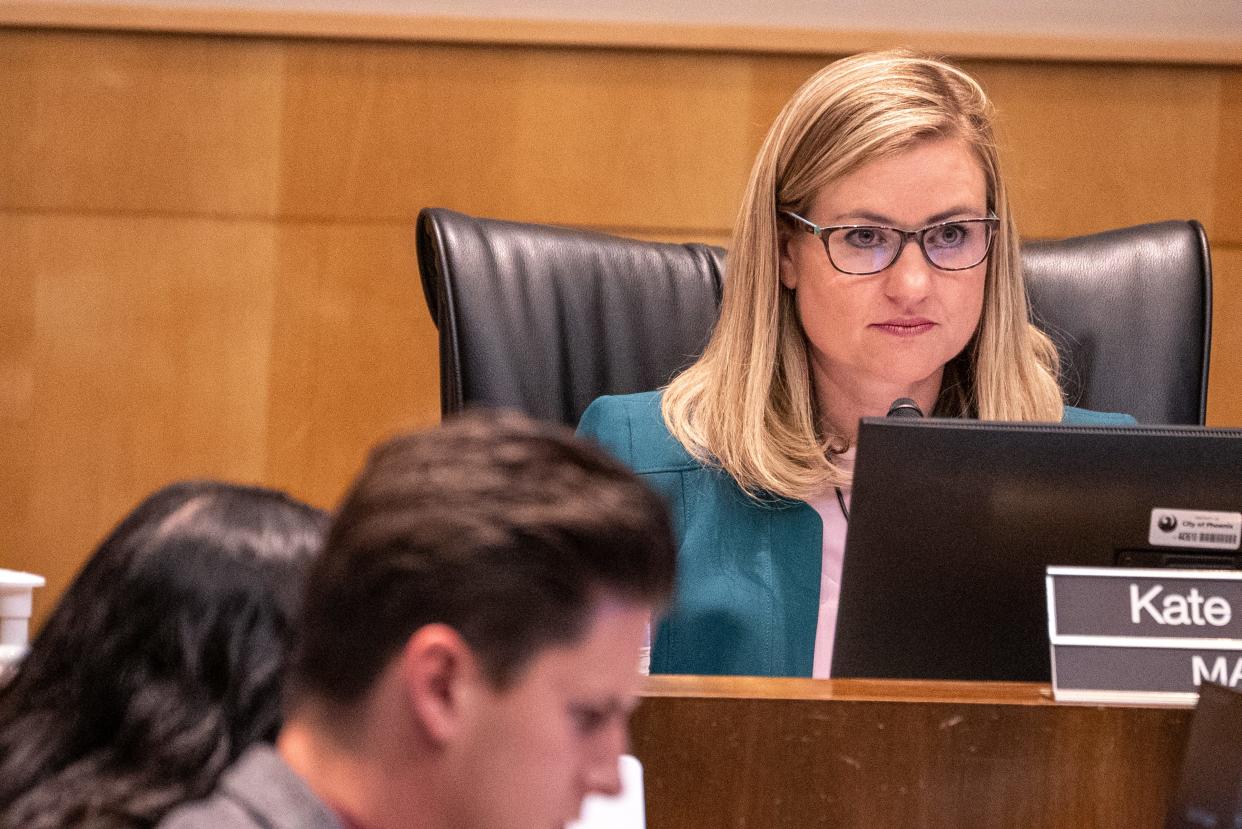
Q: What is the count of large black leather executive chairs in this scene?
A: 1